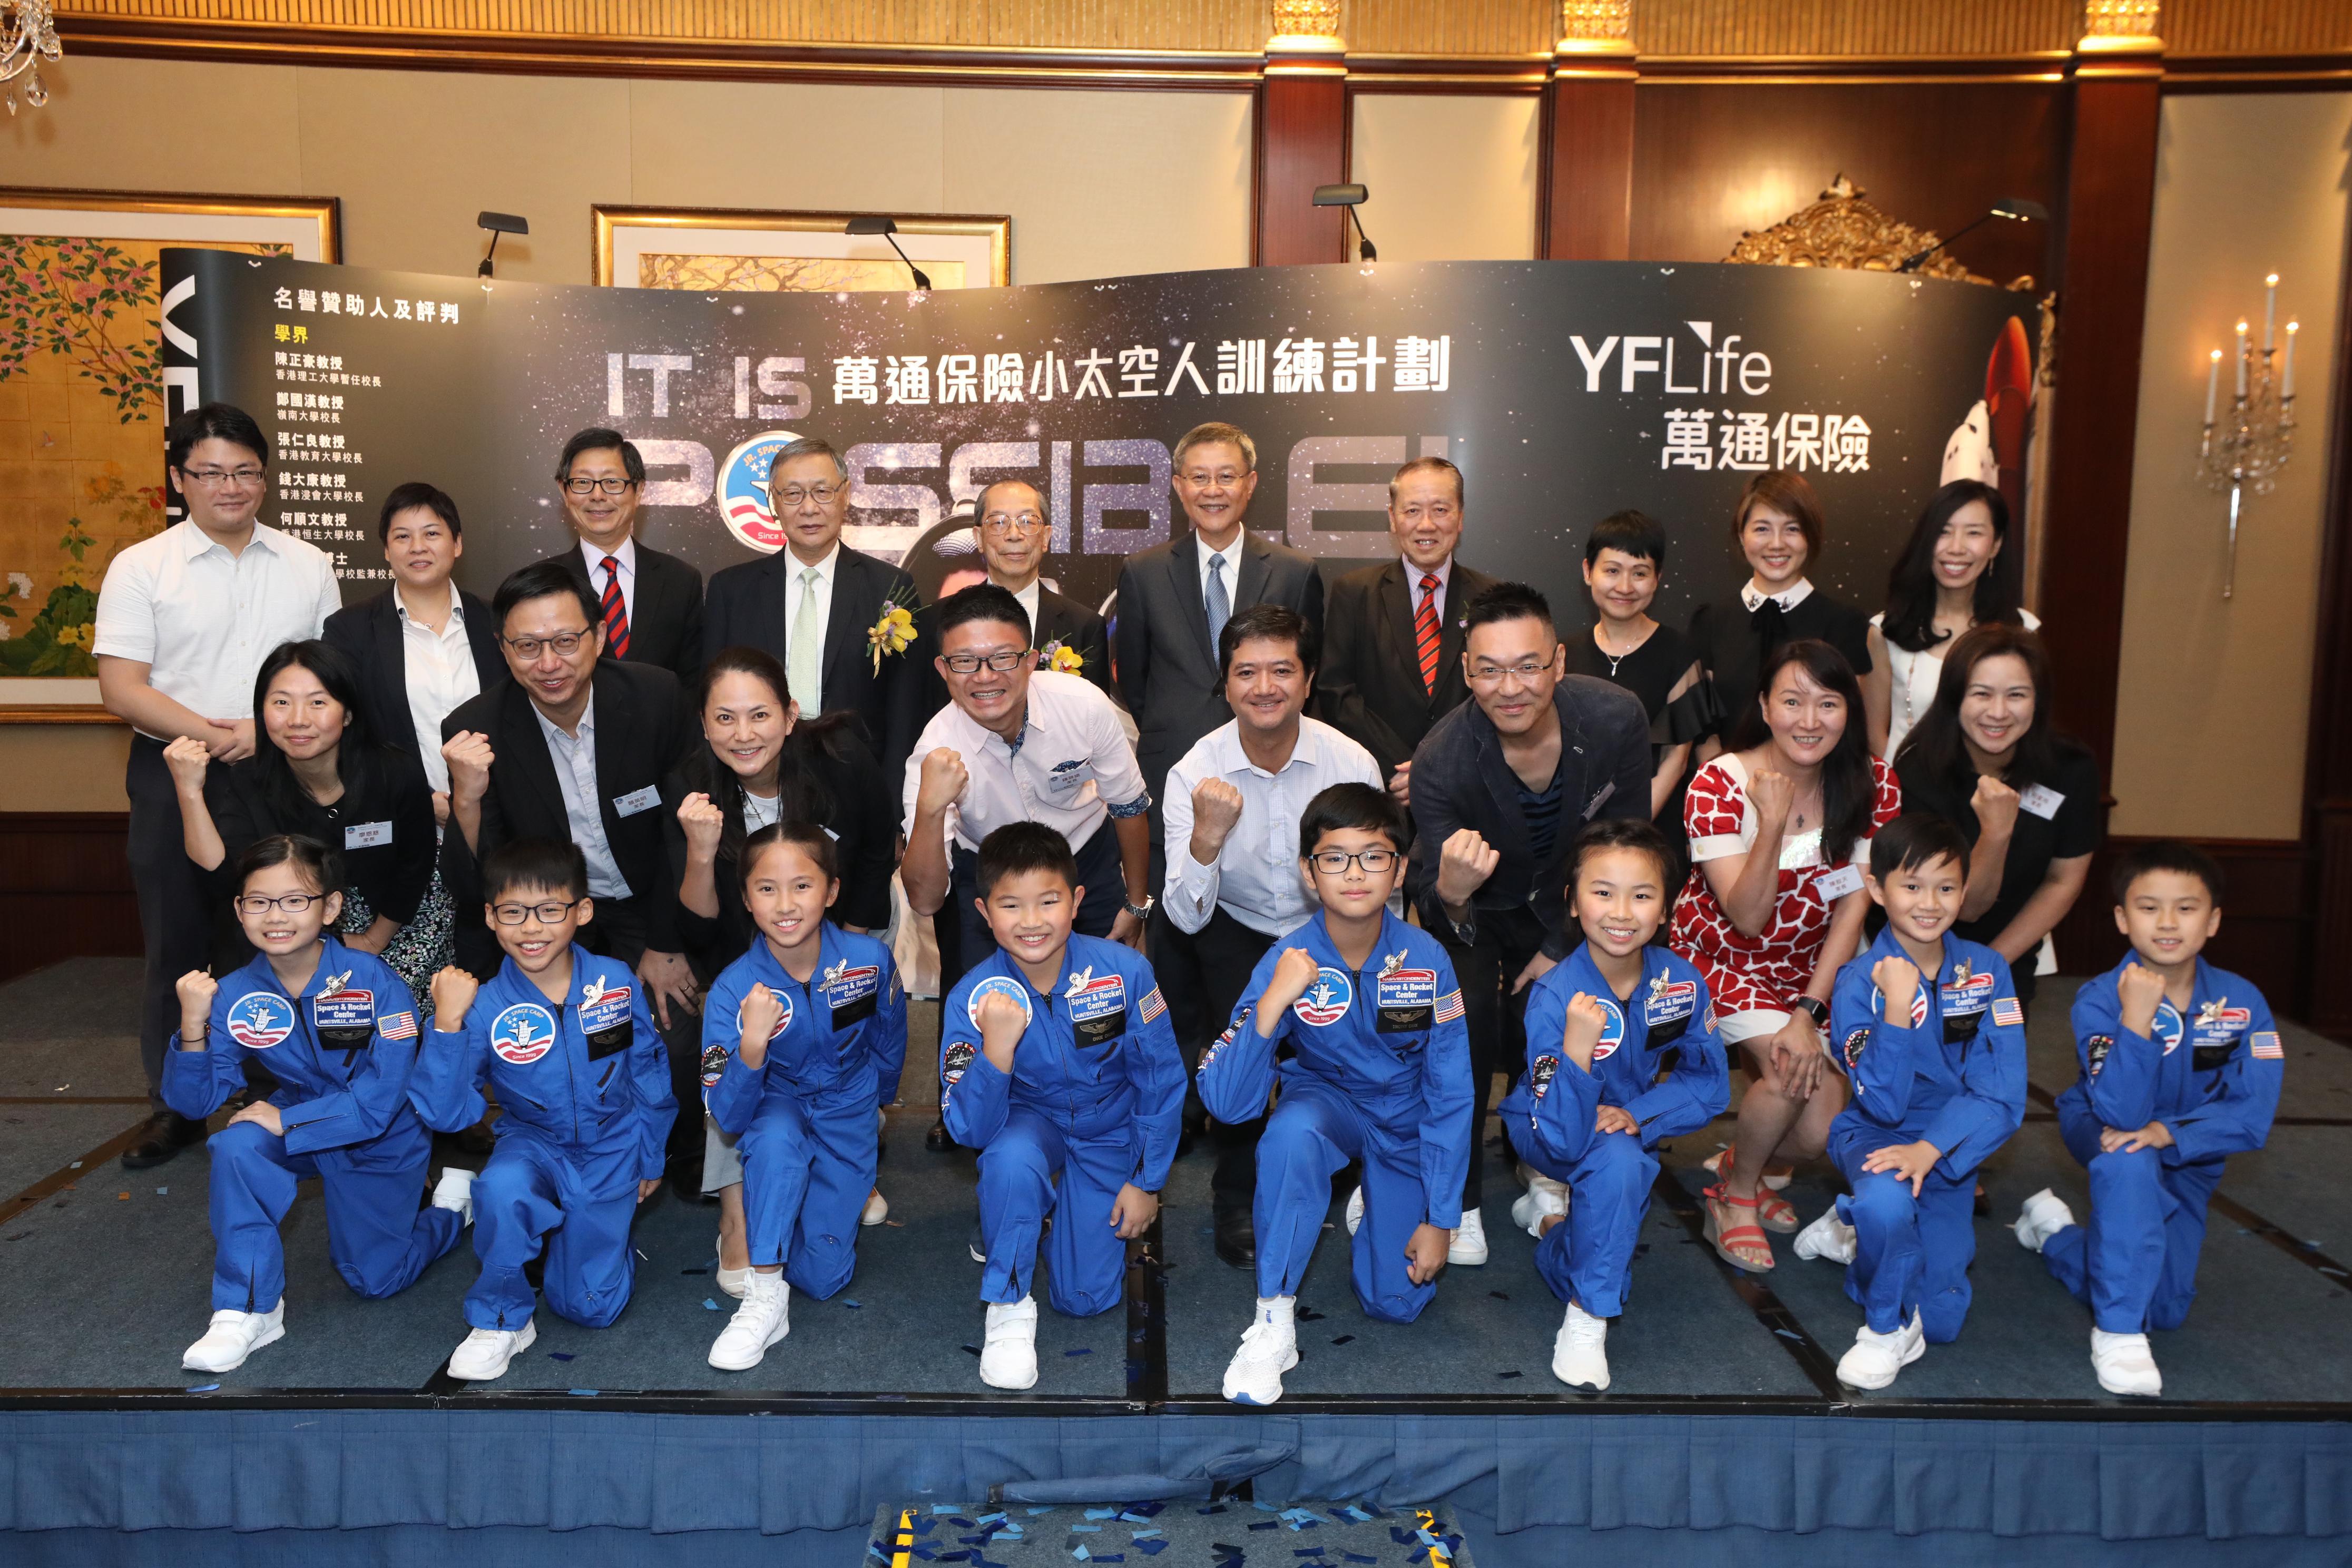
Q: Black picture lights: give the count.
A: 4